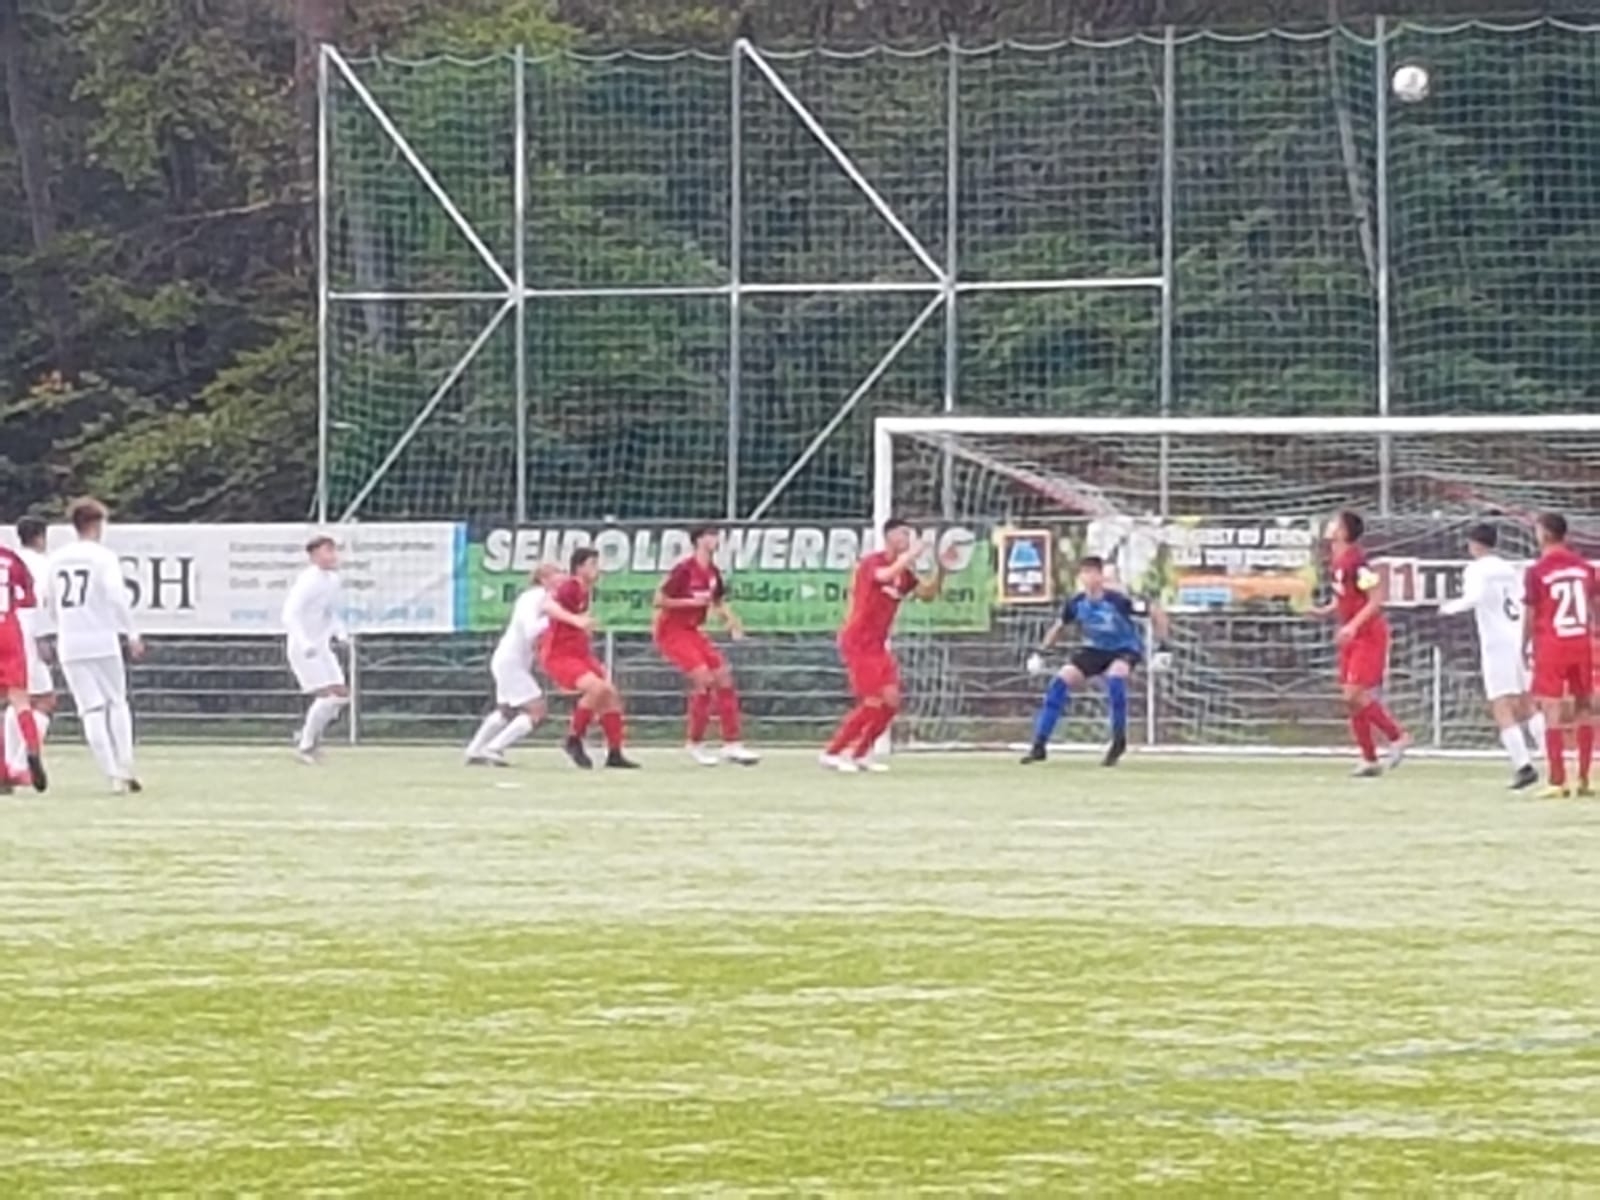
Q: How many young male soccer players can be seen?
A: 12